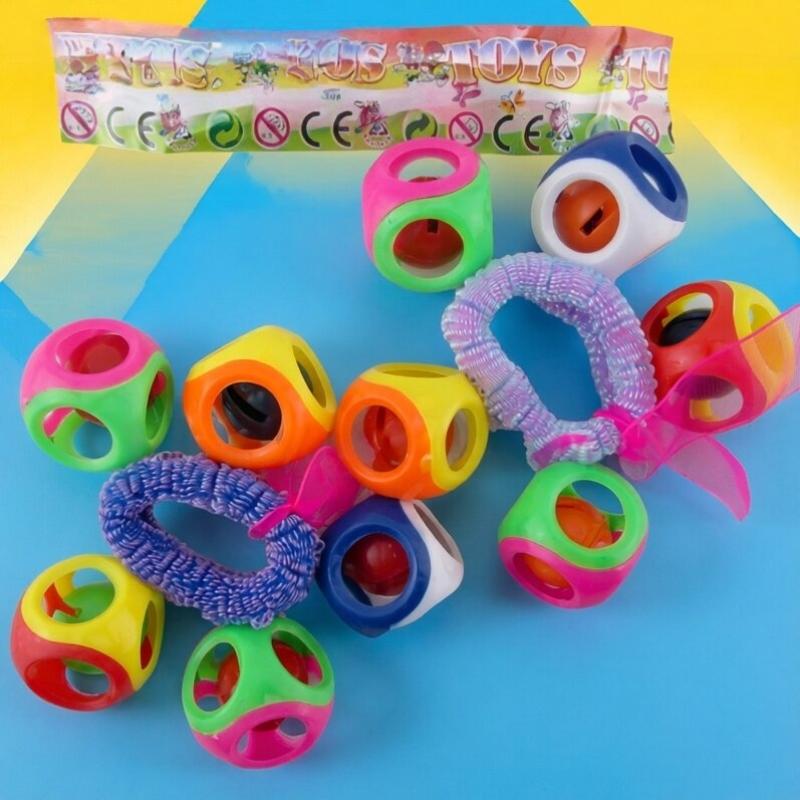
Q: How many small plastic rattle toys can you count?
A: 10